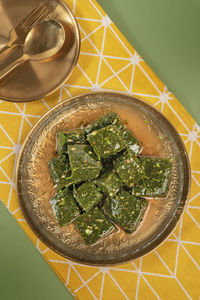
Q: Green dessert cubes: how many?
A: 12